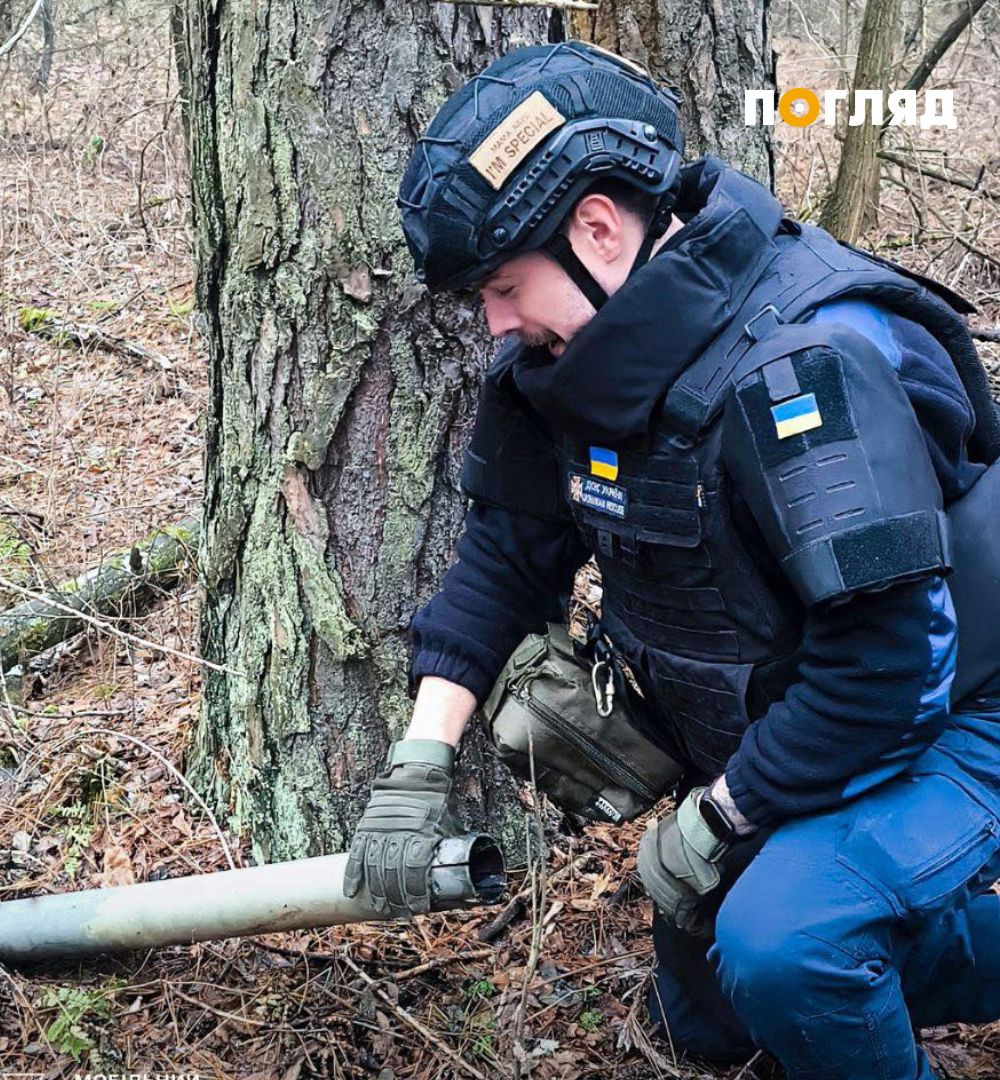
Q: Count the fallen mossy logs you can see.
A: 1